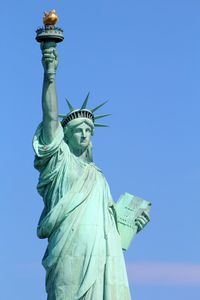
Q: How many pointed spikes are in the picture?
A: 6